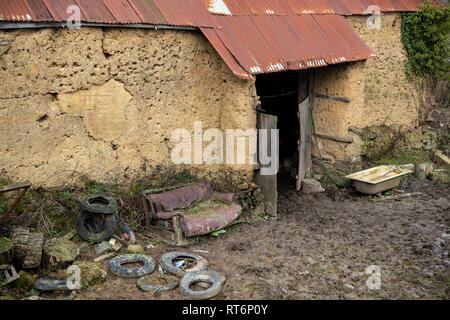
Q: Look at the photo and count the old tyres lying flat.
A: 4